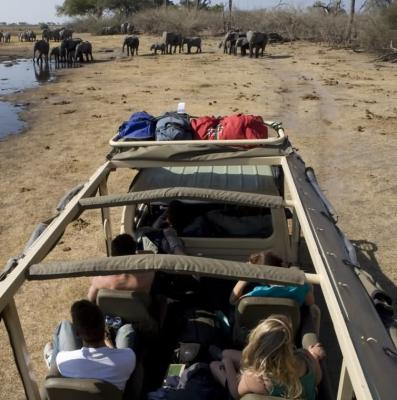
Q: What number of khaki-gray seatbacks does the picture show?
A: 4